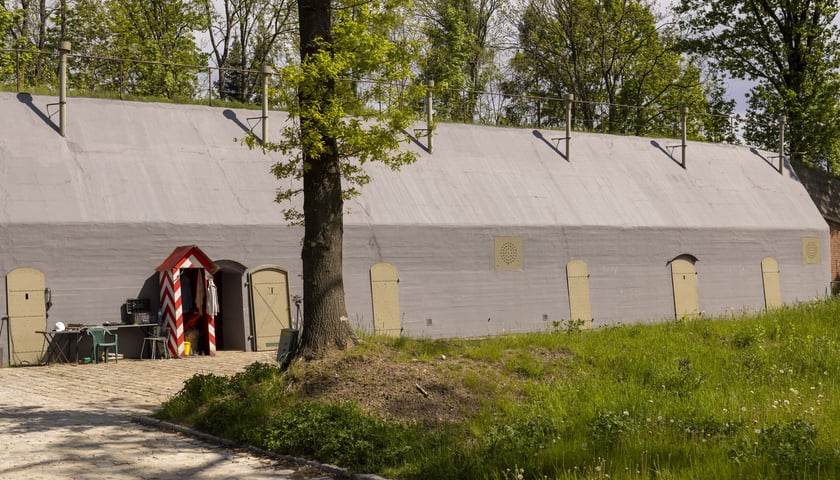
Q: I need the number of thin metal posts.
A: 6